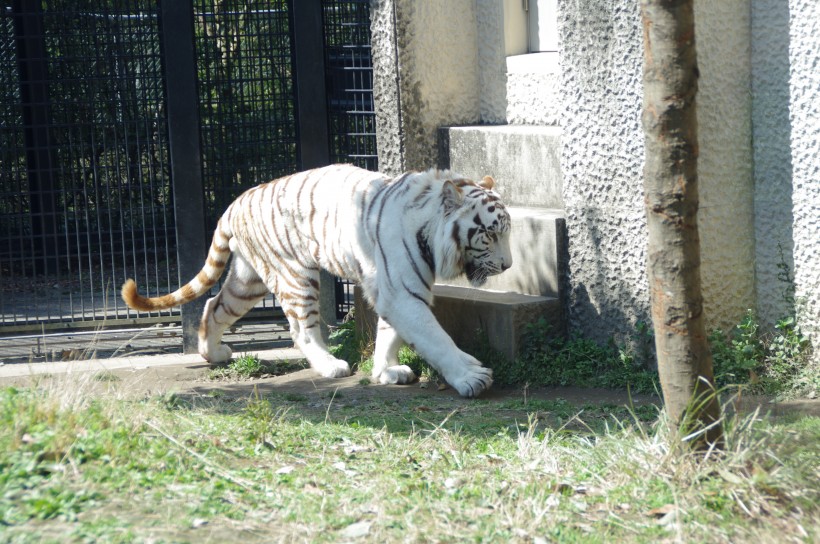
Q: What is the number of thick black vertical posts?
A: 3